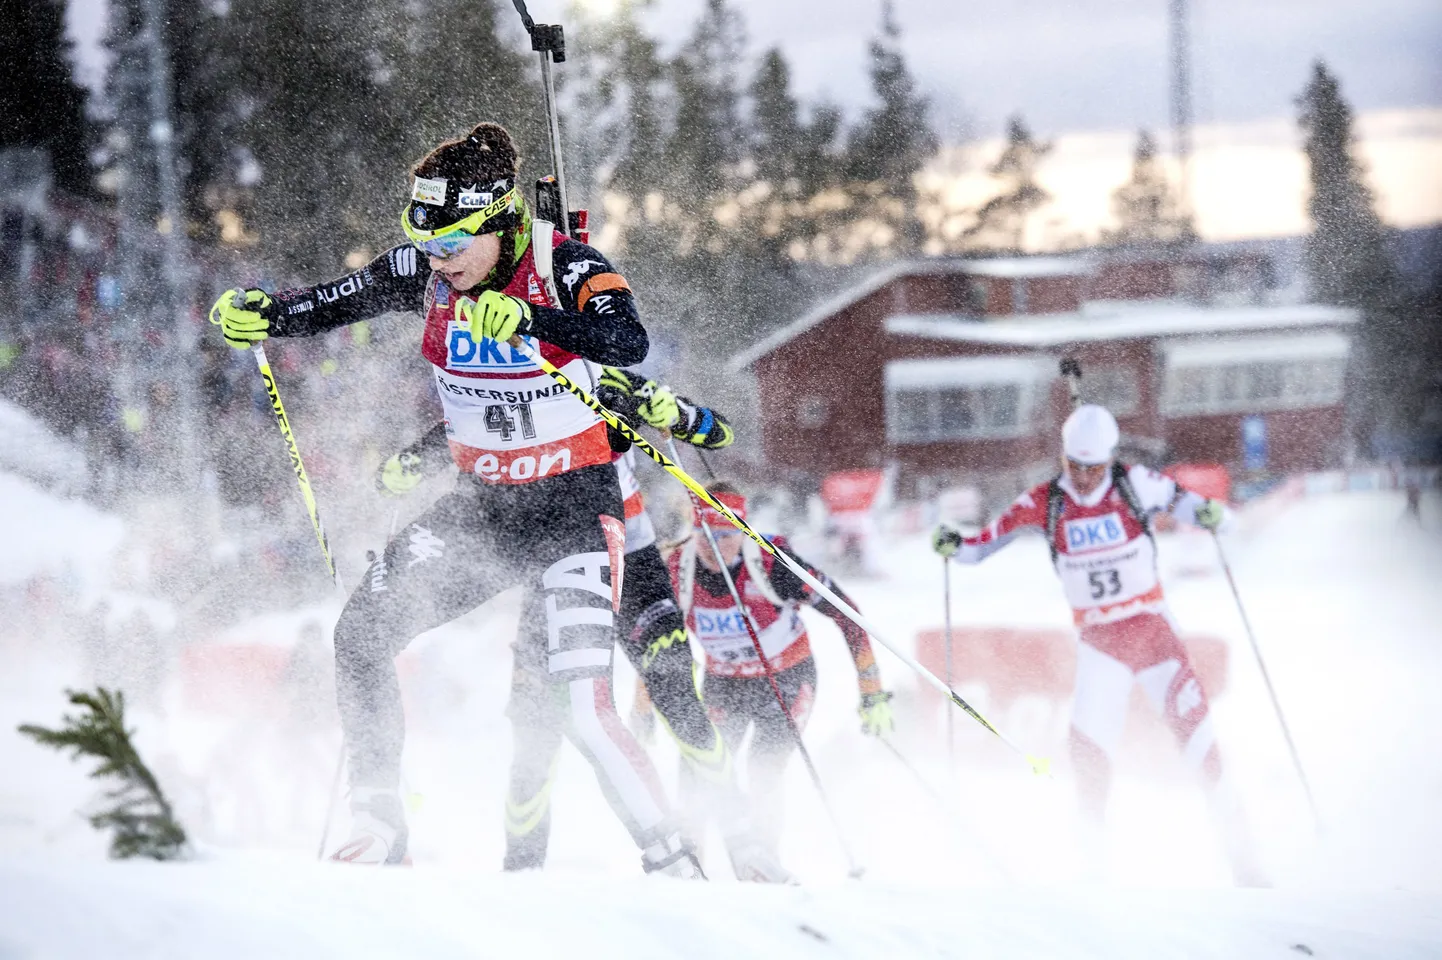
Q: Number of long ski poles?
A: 7